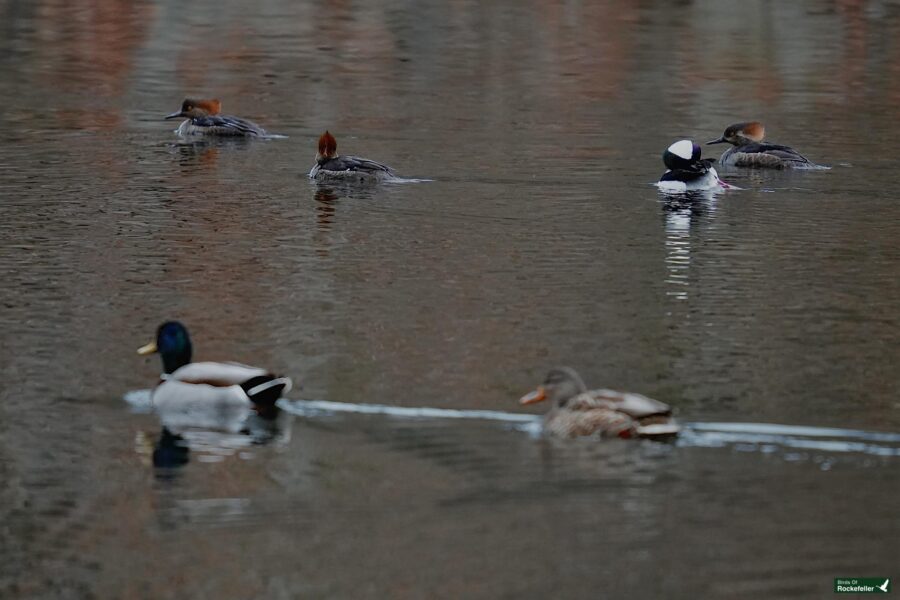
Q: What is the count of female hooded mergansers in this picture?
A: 3